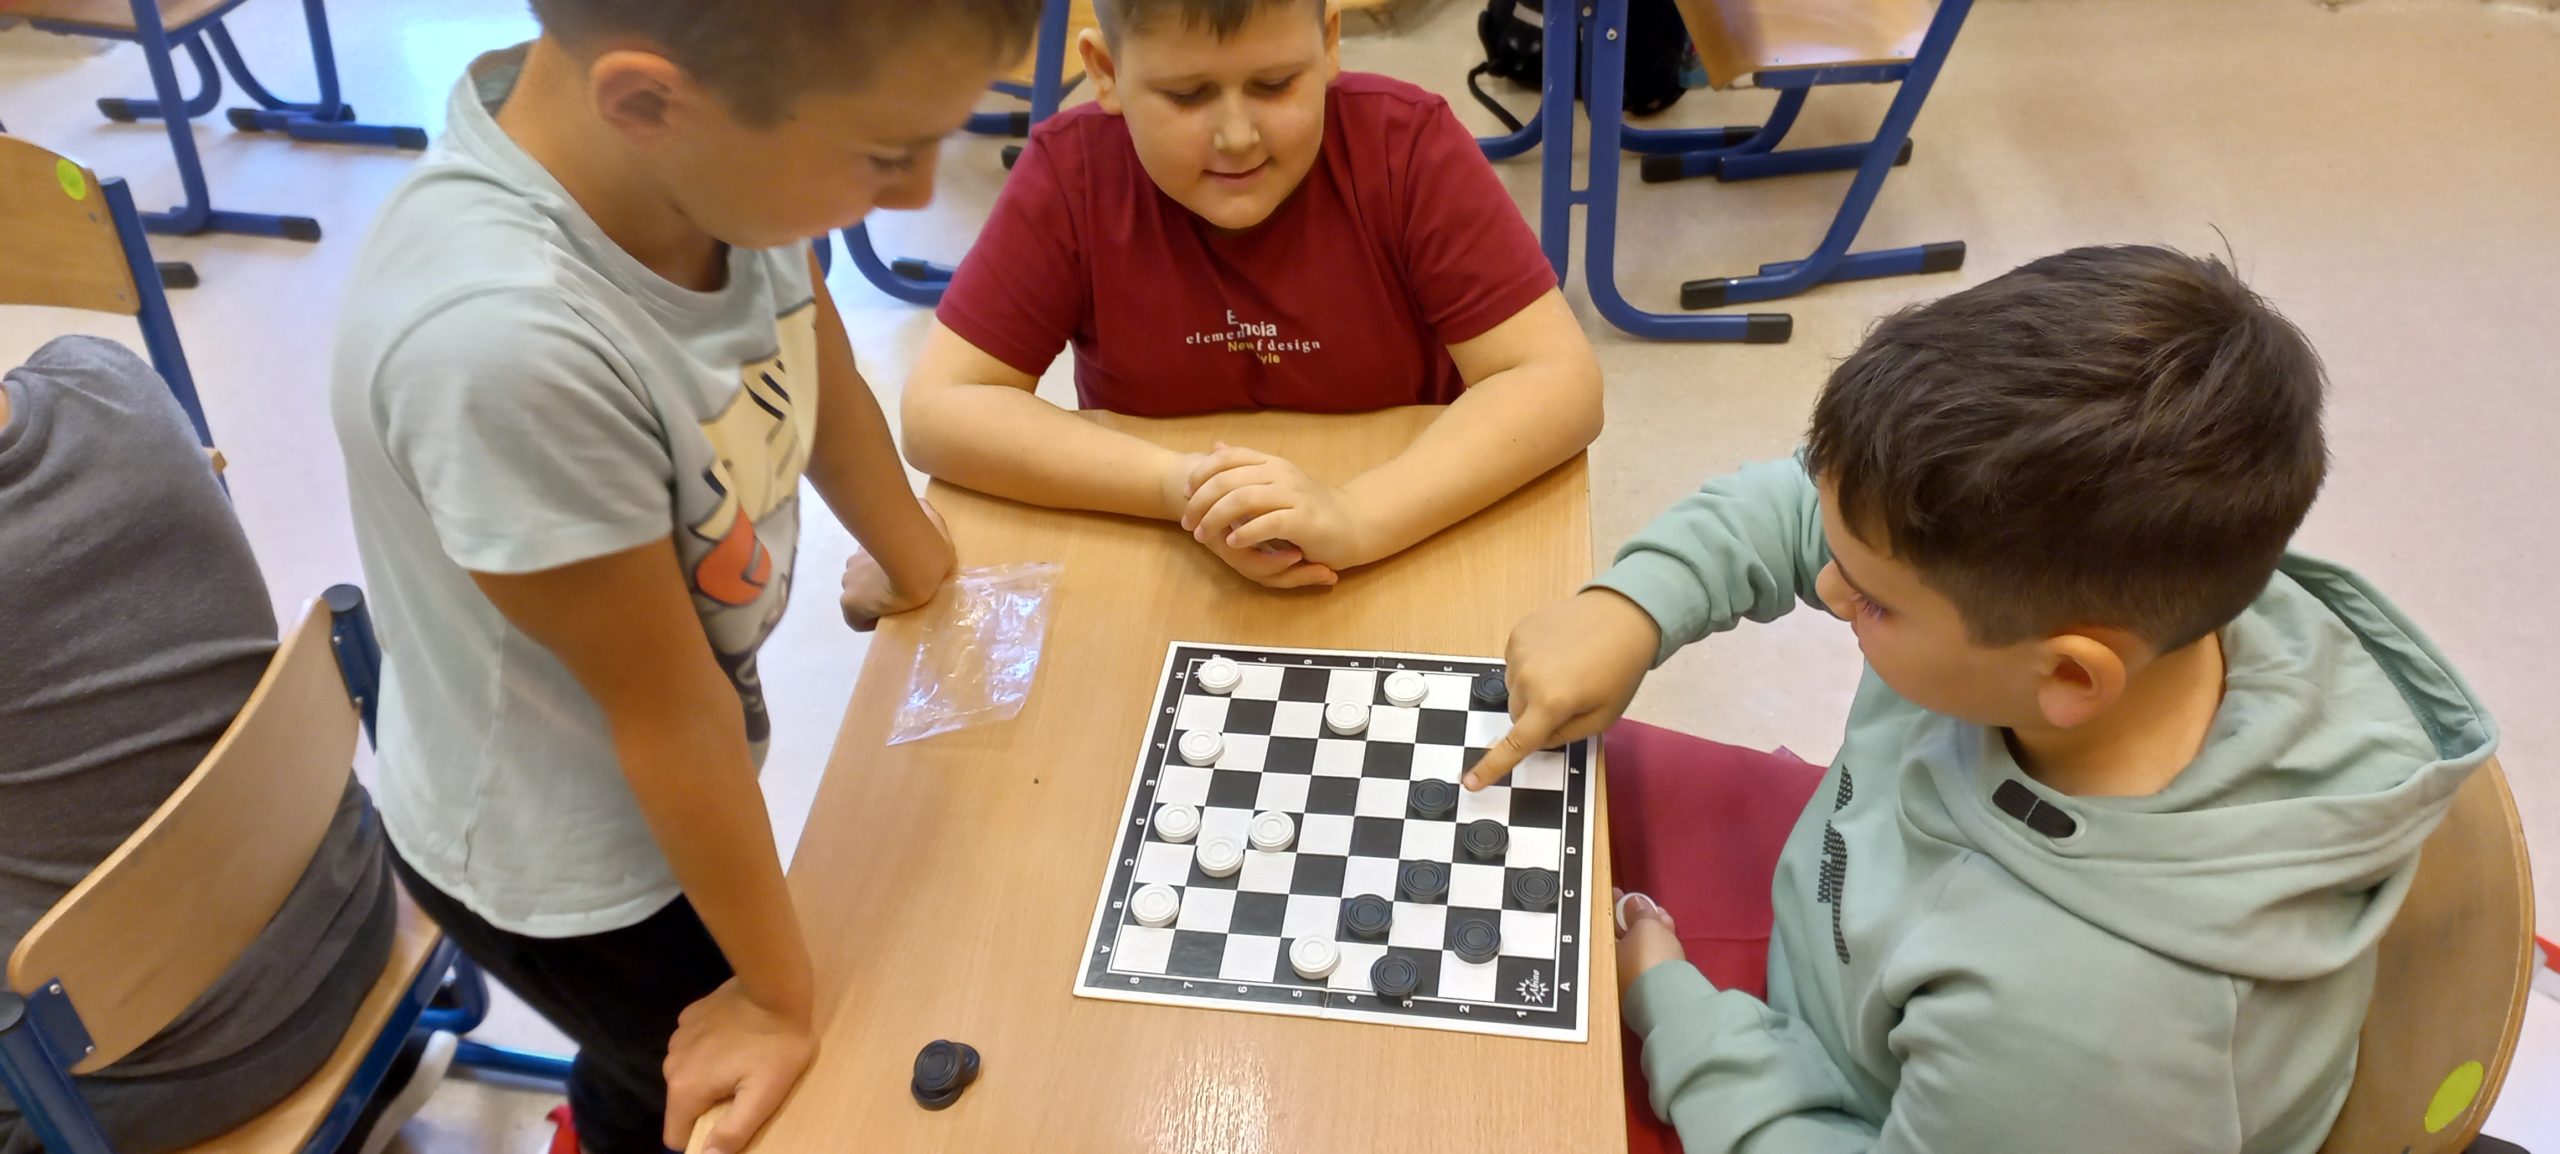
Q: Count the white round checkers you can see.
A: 9